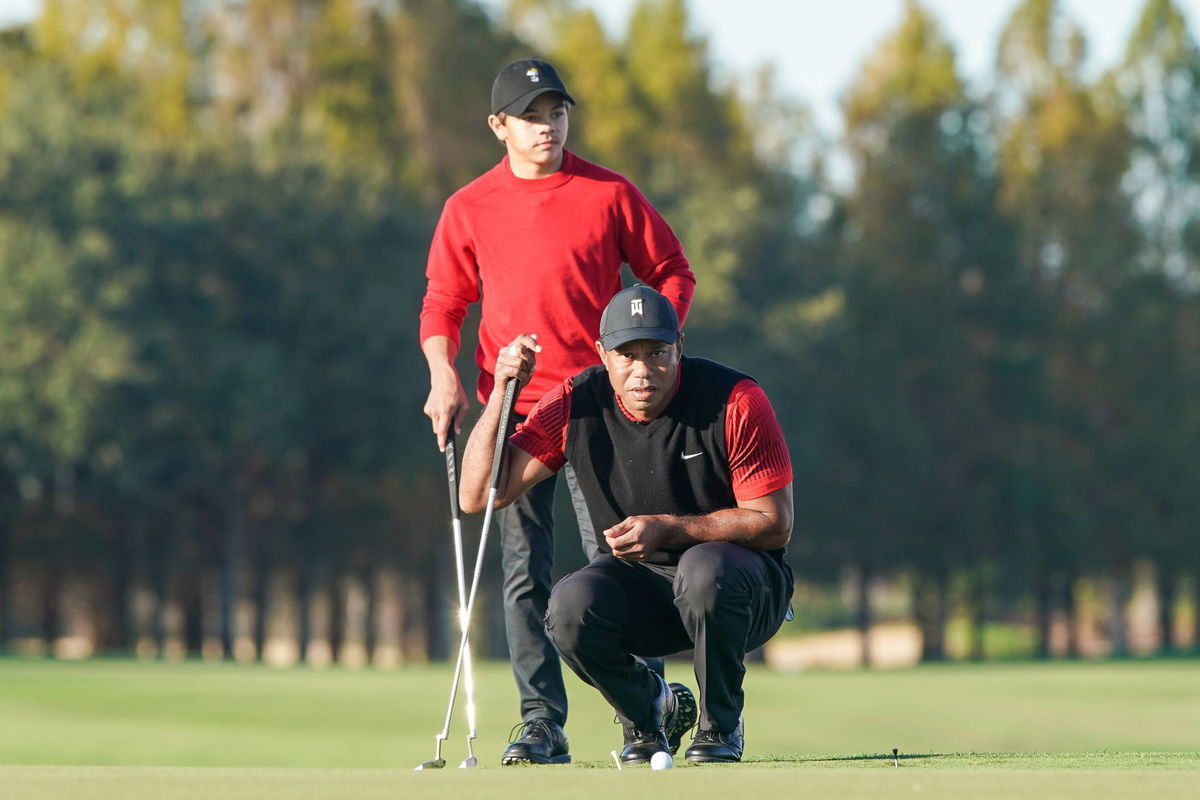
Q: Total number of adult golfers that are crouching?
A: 1